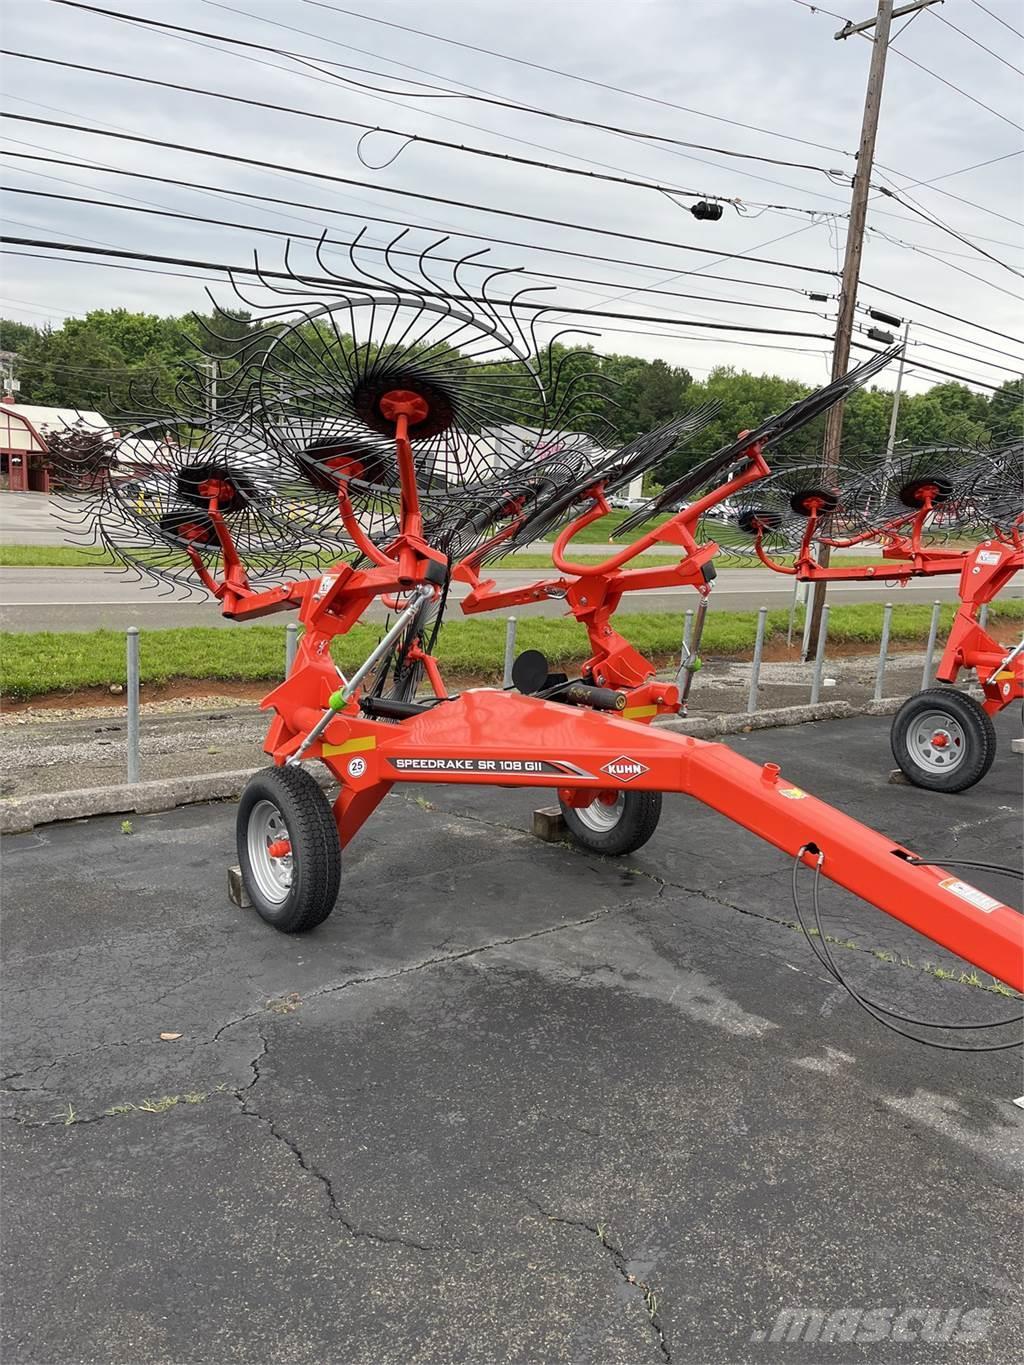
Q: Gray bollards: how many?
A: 9